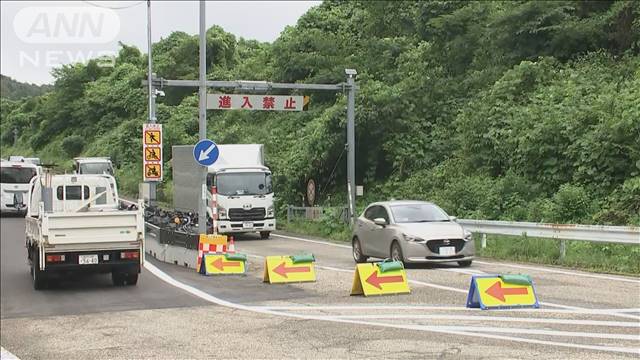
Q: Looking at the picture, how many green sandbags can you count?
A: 4